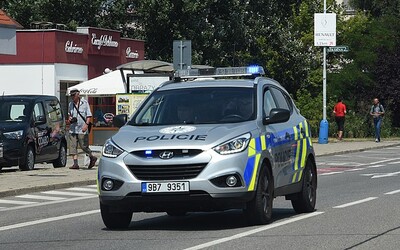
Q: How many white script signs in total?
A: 3